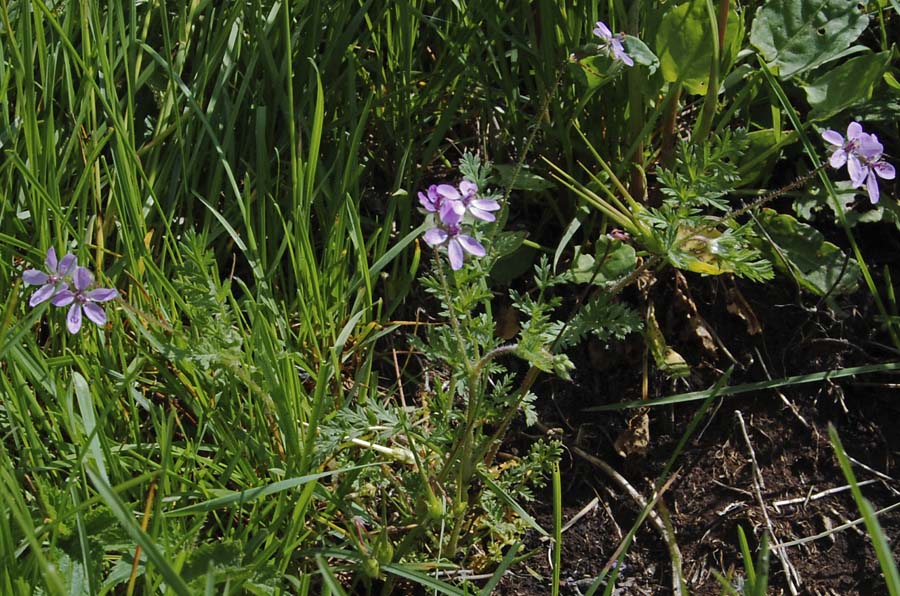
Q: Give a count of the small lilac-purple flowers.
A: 8